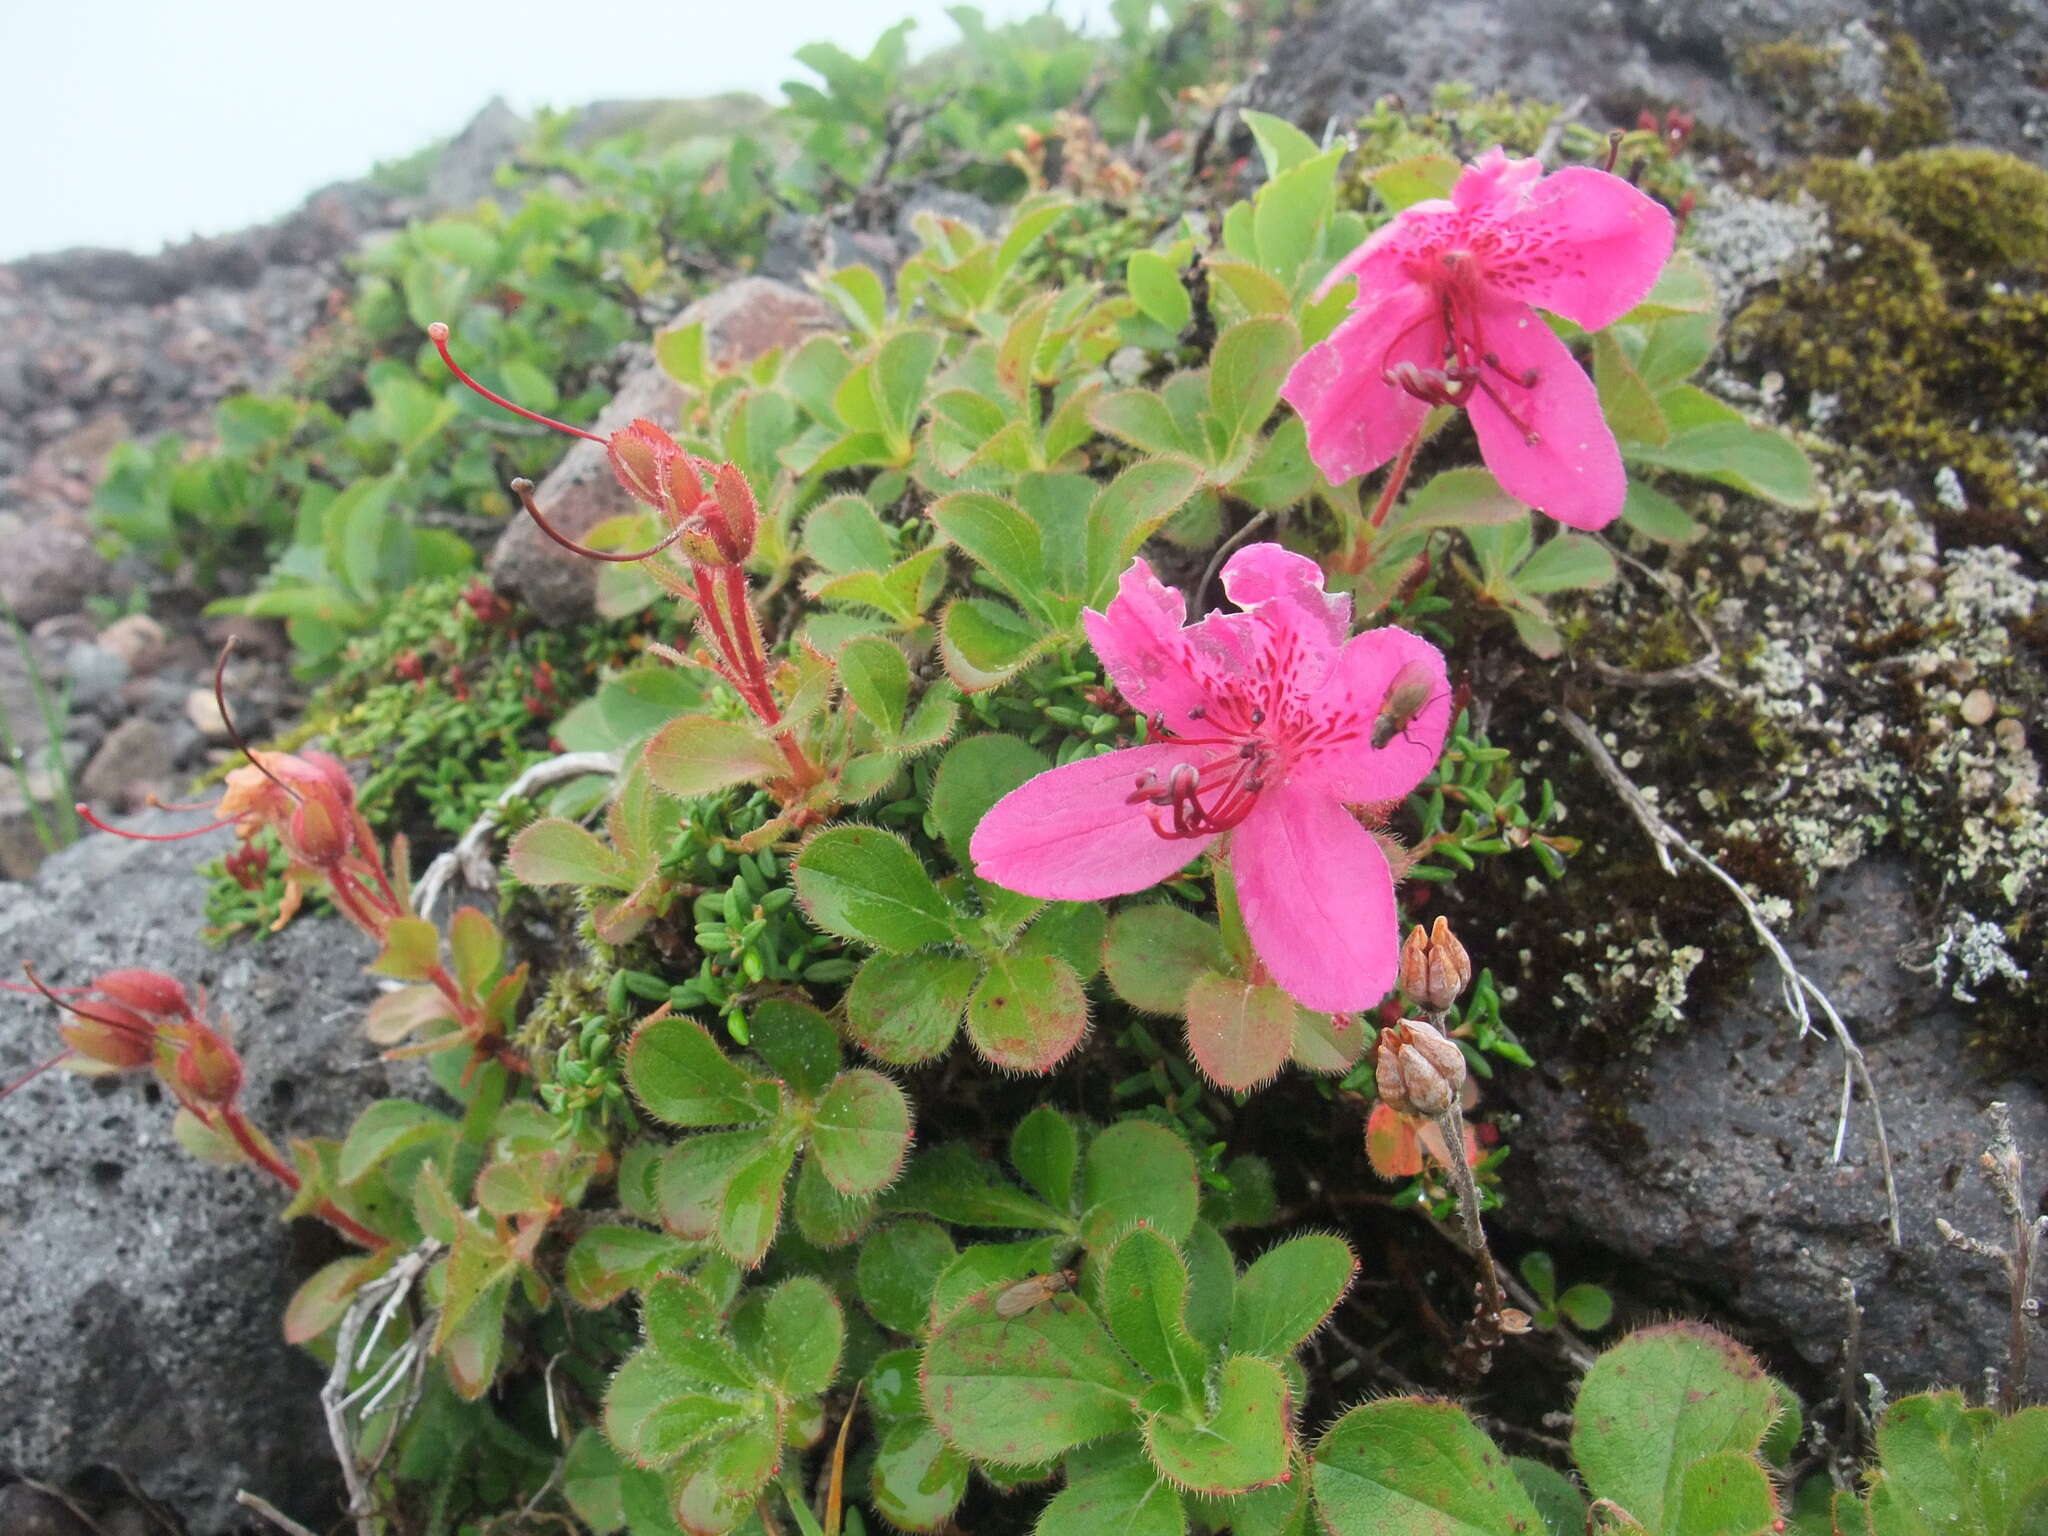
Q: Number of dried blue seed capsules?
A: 0